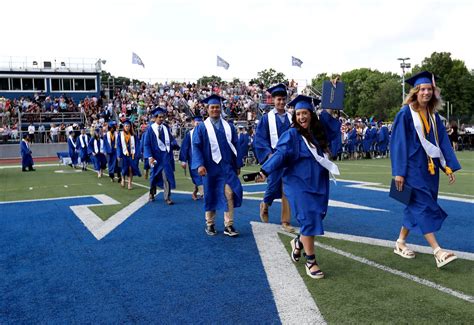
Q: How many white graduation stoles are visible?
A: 12